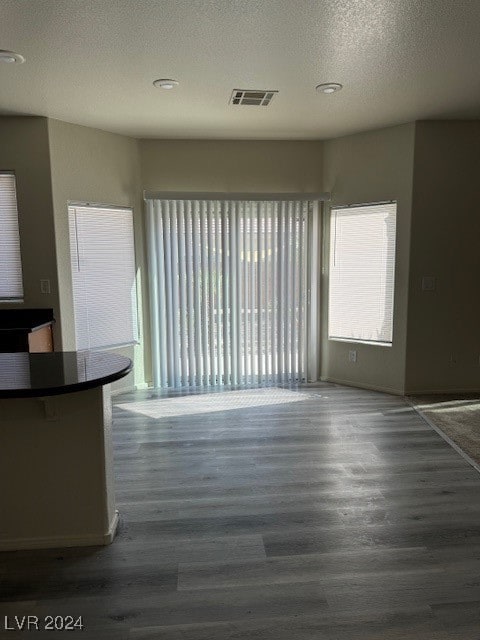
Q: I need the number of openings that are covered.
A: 4